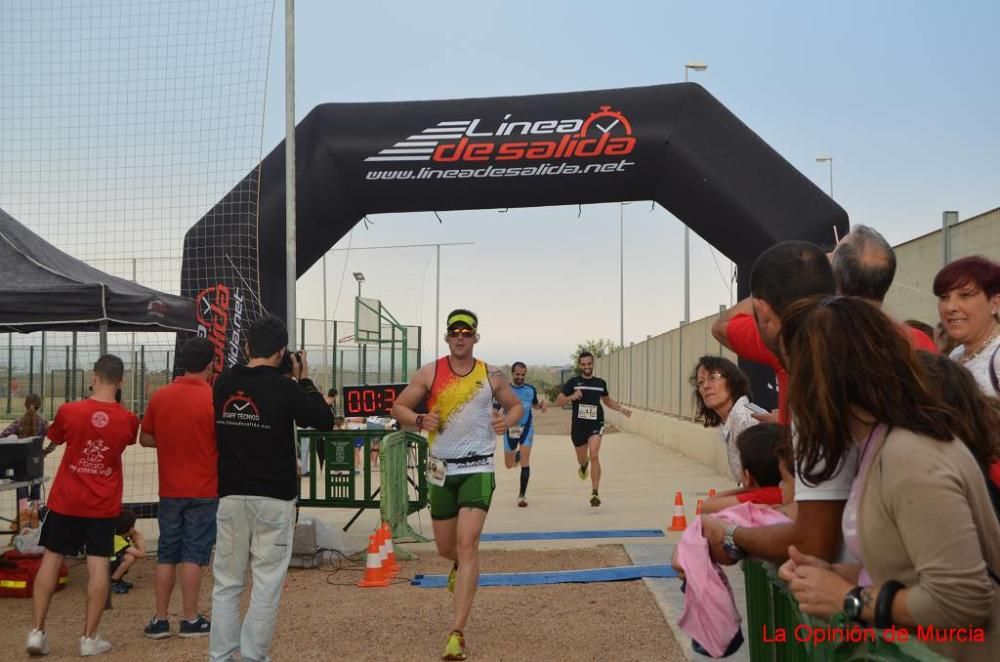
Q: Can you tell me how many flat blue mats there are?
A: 2